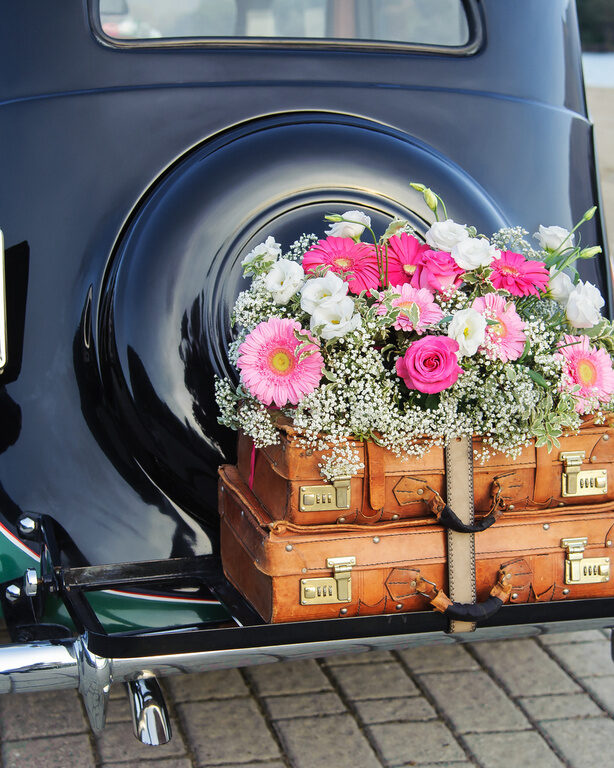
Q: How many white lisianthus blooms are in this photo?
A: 11